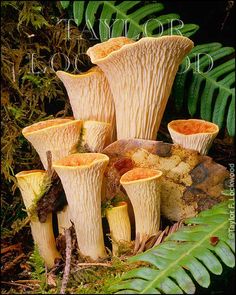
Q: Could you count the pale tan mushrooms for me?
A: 9